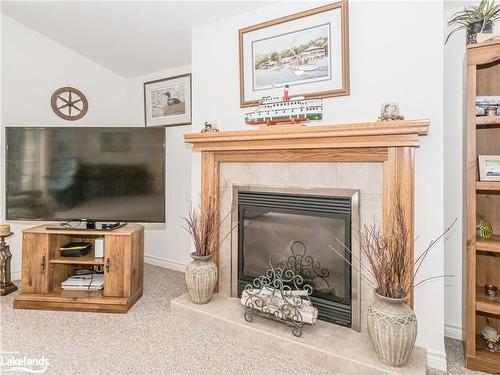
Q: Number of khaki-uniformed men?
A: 0